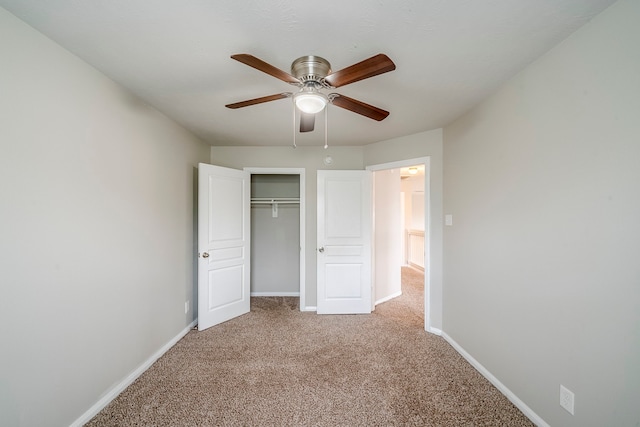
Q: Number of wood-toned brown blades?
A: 5